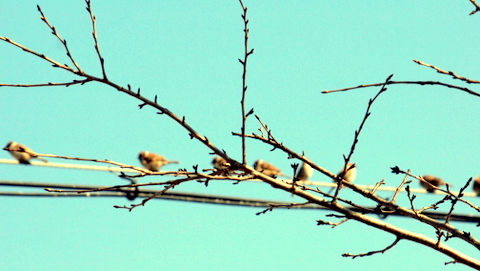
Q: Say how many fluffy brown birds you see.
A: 8